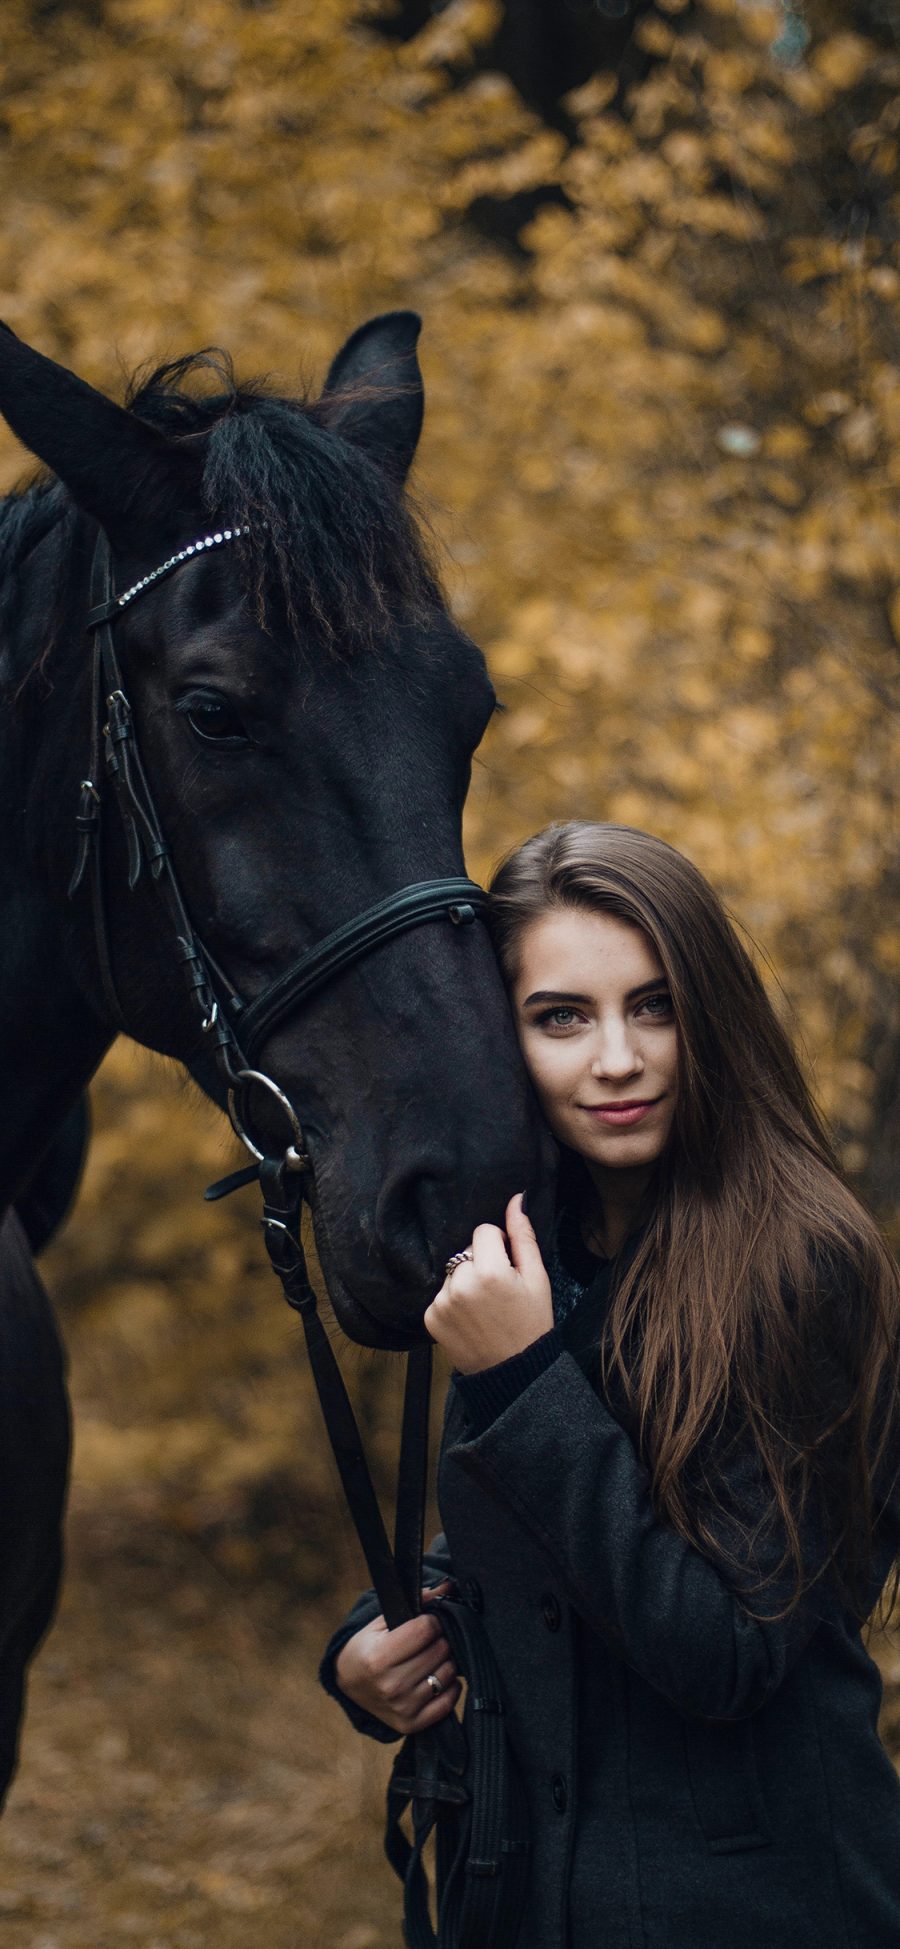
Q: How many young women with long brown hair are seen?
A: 1